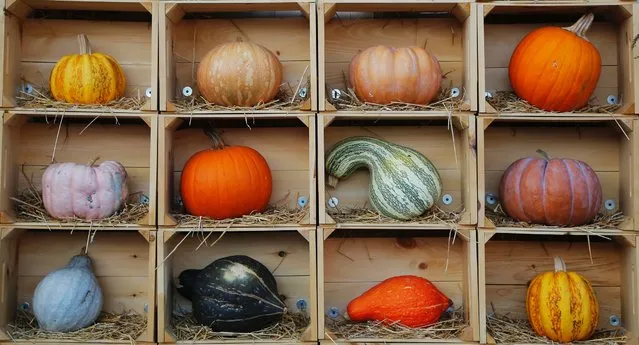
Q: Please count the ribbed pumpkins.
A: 8